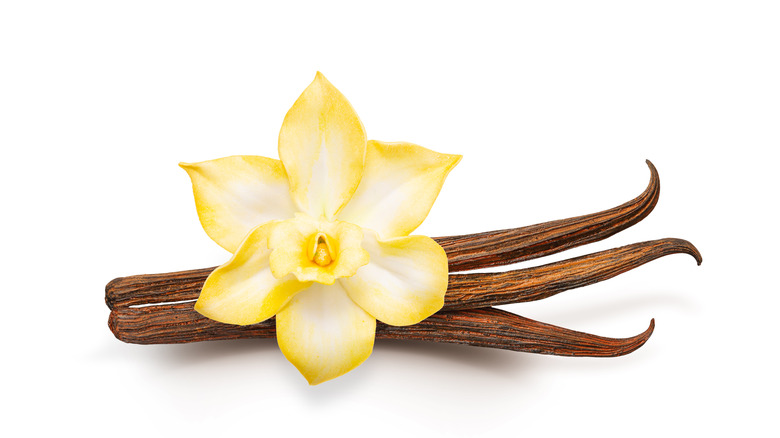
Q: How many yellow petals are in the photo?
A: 6